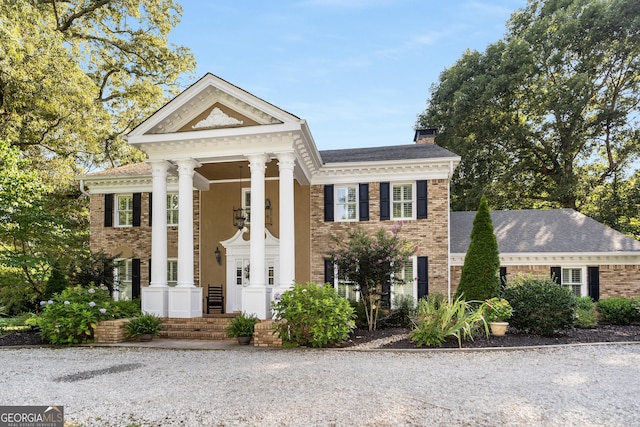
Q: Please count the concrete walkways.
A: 1